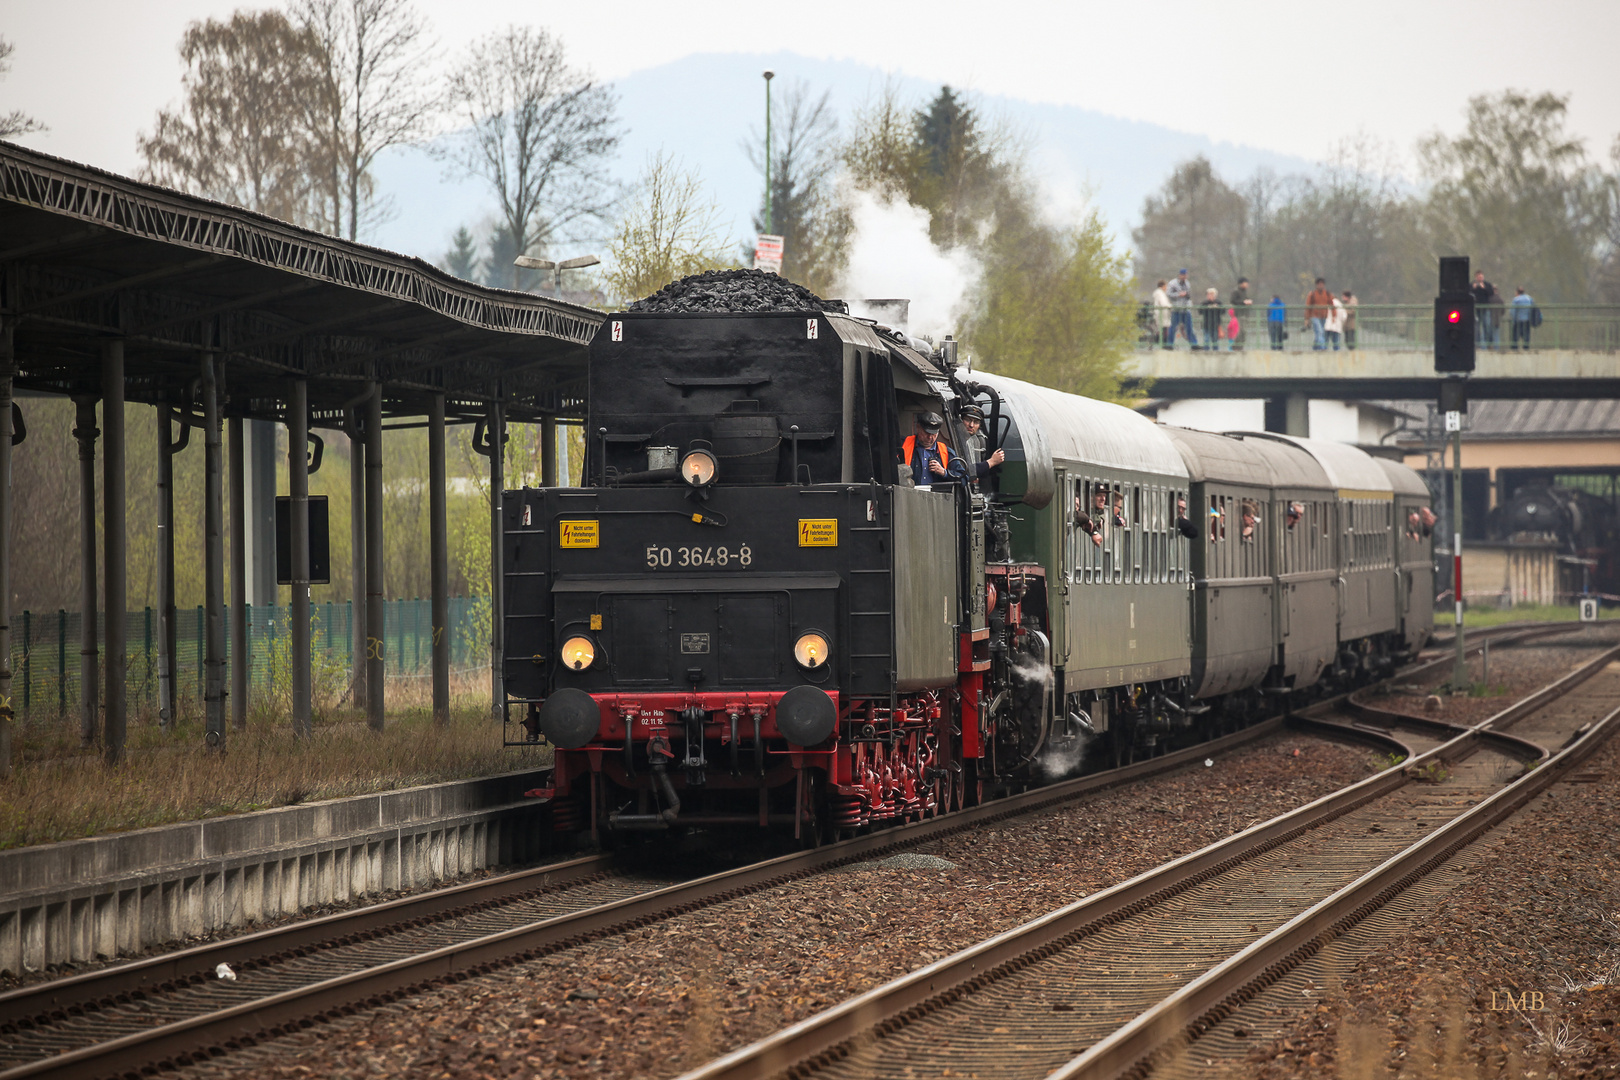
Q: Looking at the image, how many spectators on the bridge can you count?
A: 12